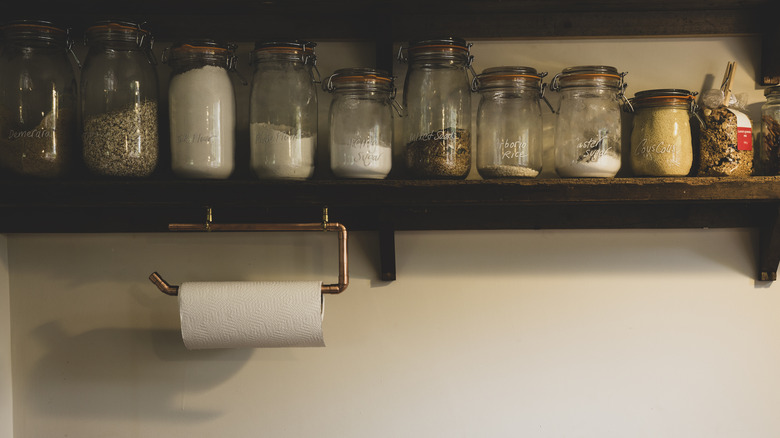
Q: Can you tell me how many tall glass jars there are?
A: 5